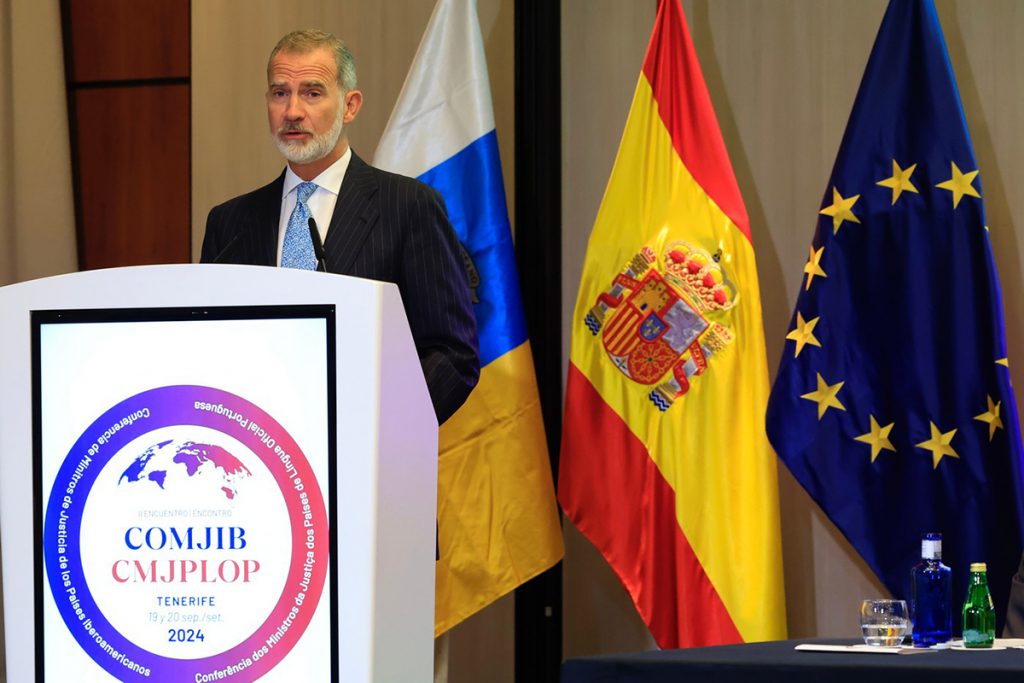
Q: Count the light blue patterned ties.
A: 1